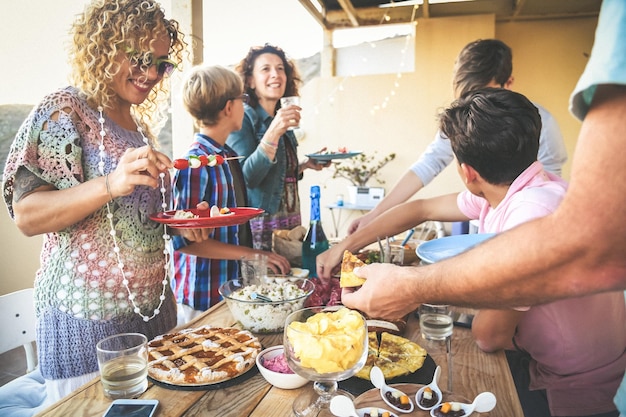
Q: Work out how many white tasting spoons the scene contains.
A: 4